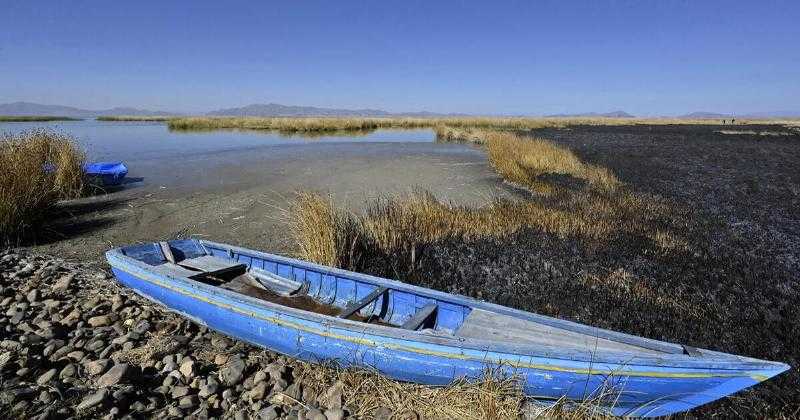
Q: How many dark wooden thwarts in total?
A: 2